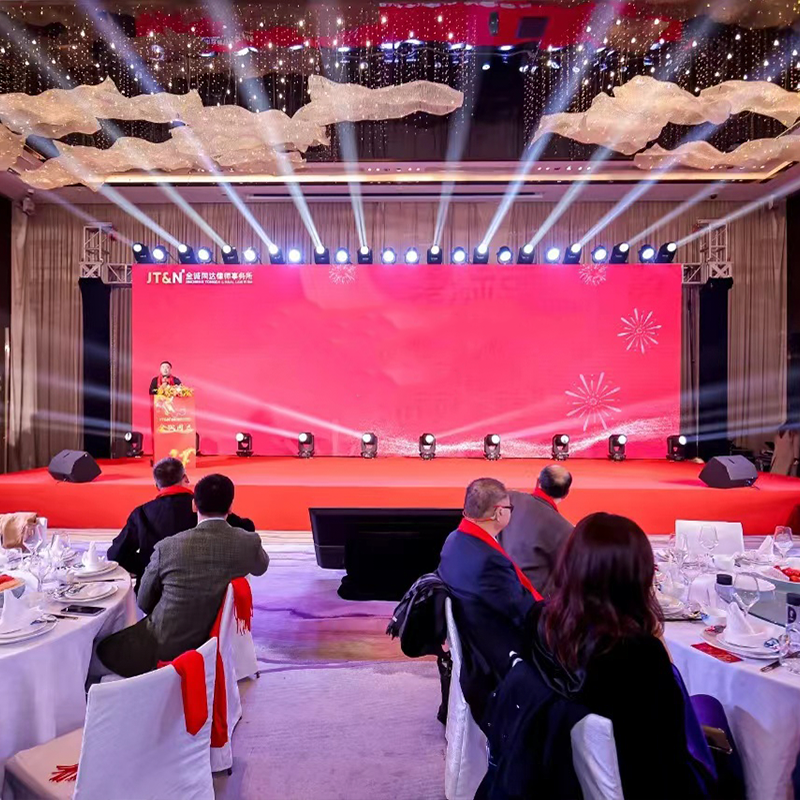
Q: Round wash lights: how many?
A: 12